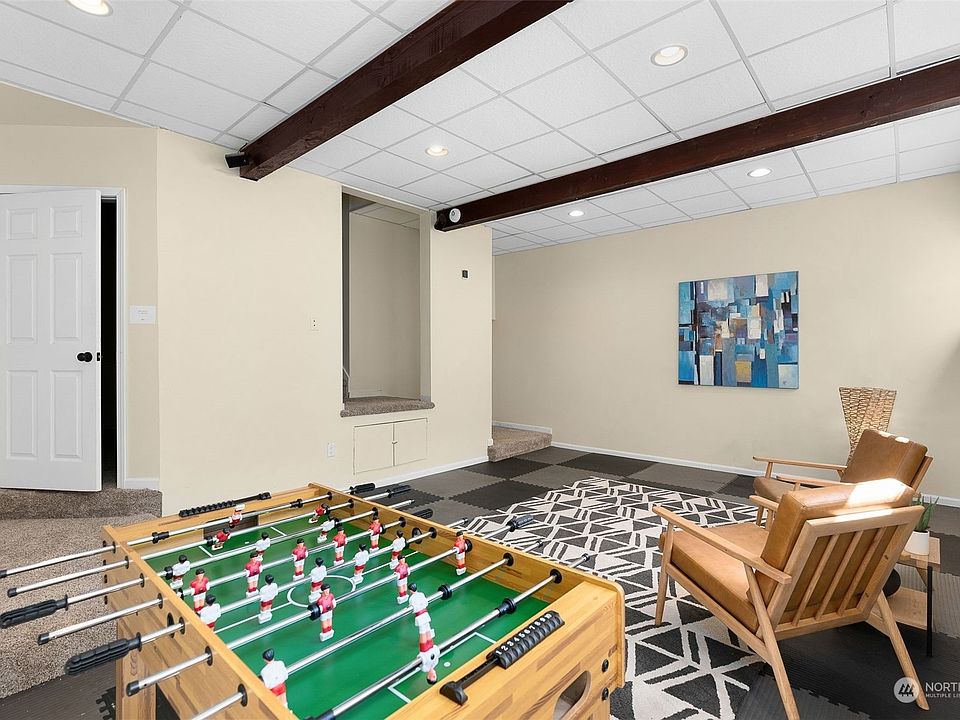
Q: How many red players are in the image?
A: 11